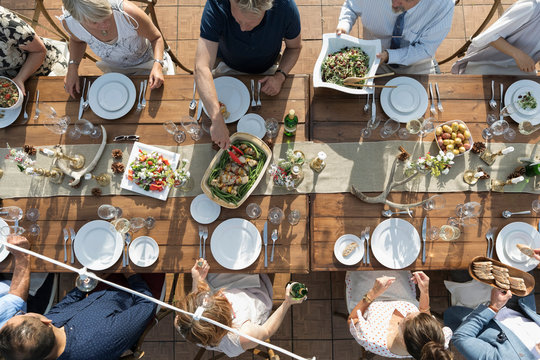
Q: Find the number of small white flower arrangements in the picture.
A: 4